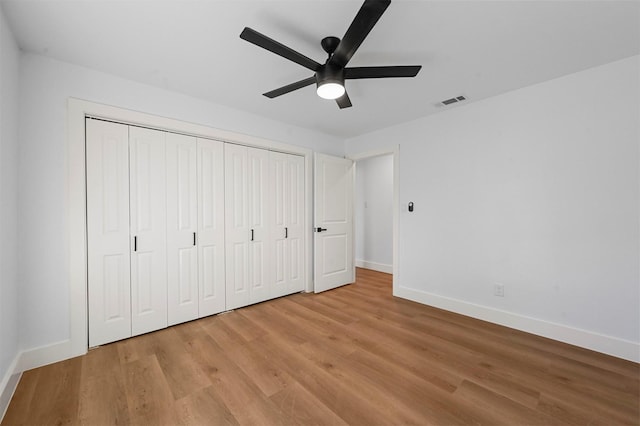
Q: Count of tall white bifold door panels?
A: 8